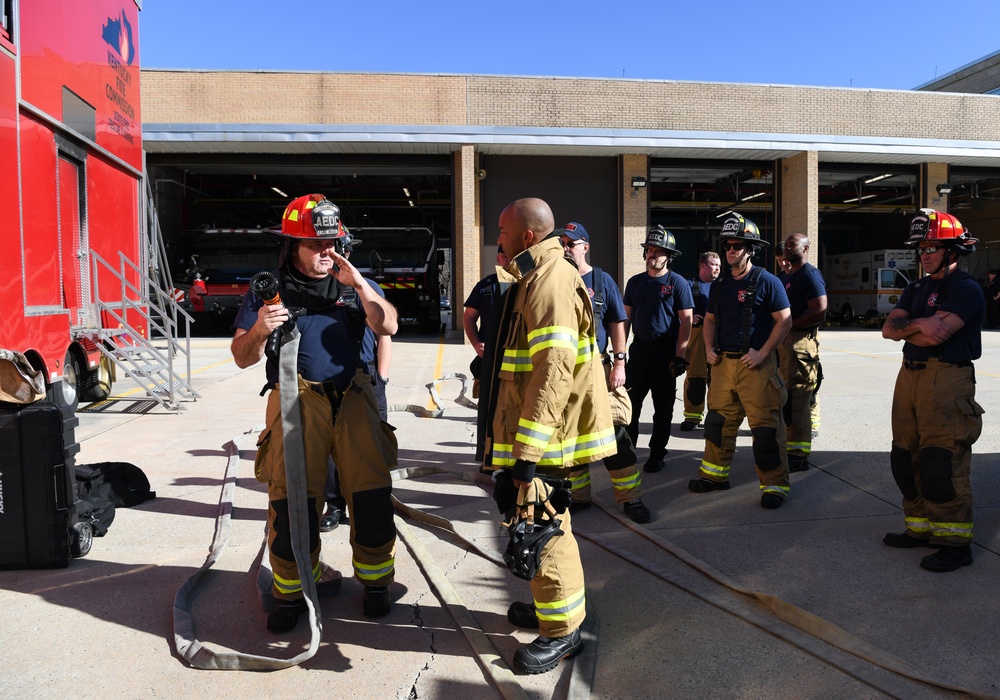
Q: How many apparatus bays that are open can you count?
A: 4